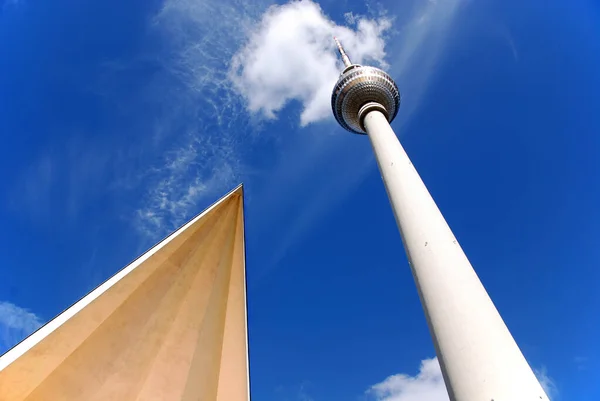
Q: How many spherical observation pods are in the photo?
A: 1